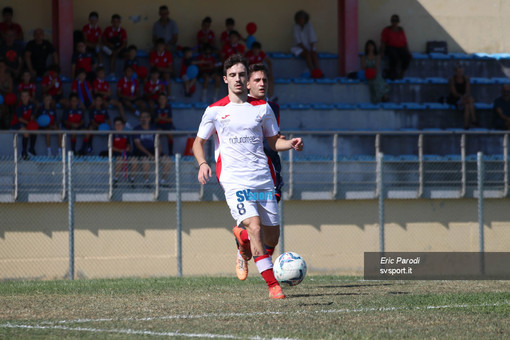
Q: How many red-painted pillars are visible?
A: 2